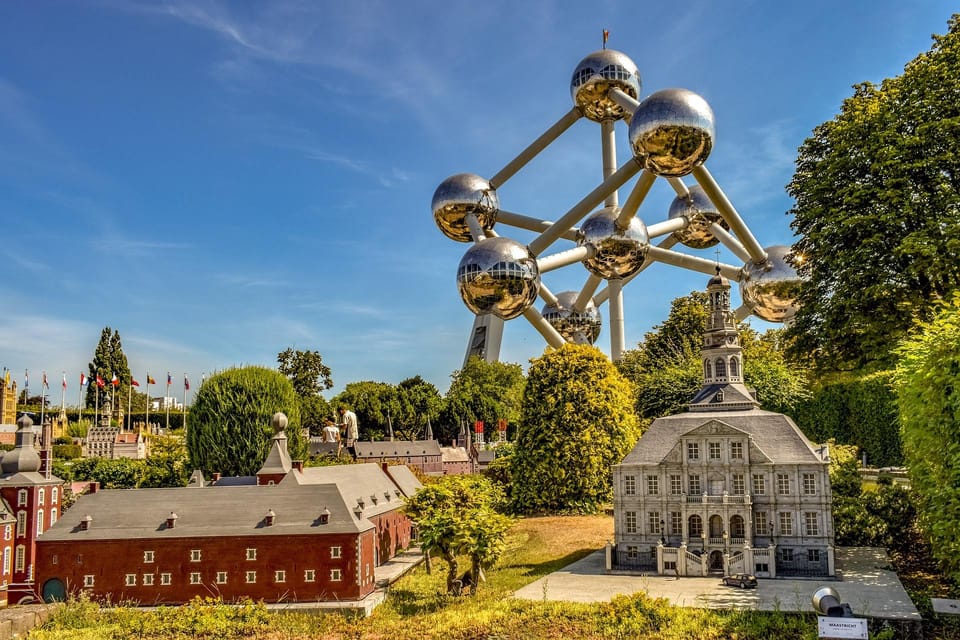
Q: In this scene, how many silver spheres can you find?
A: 8